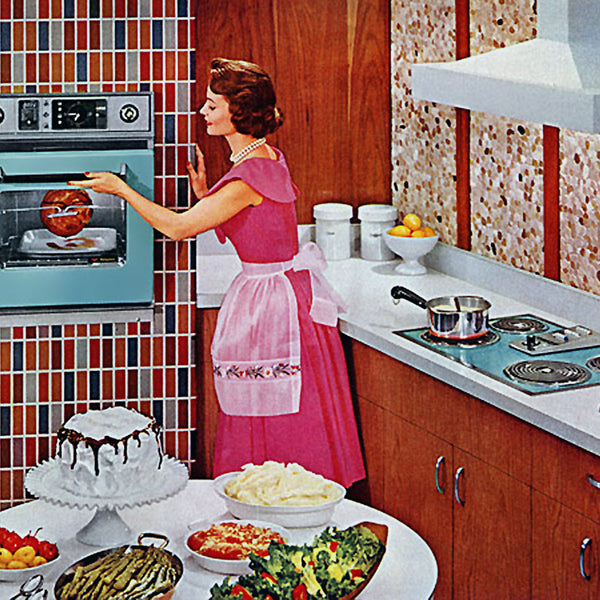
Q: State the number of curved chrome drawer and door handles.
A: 4